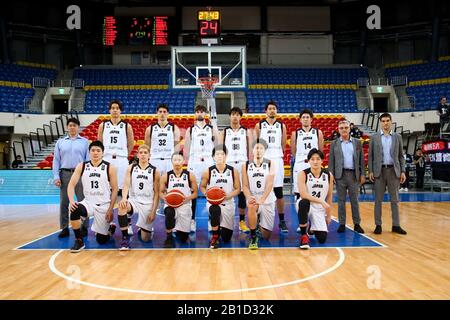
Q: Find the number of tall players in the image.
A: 6